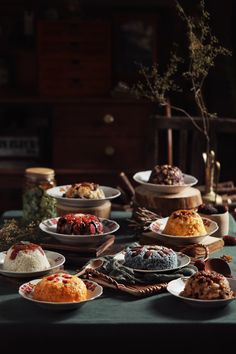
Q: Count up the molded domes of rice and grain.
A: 8